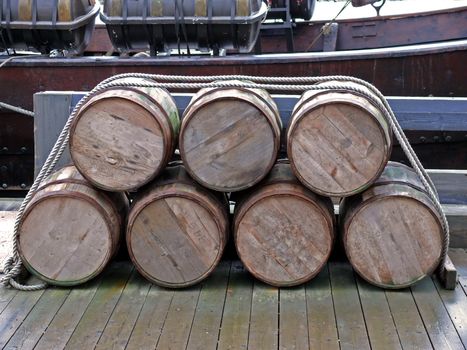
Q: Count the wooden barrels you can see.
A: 7